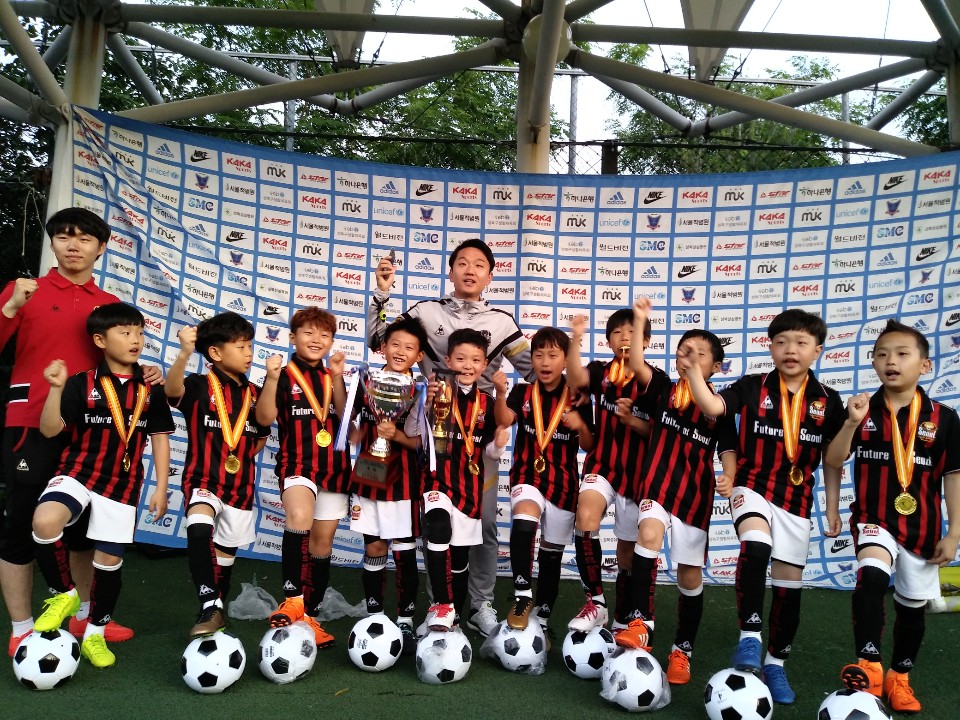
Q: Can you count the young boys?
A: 10